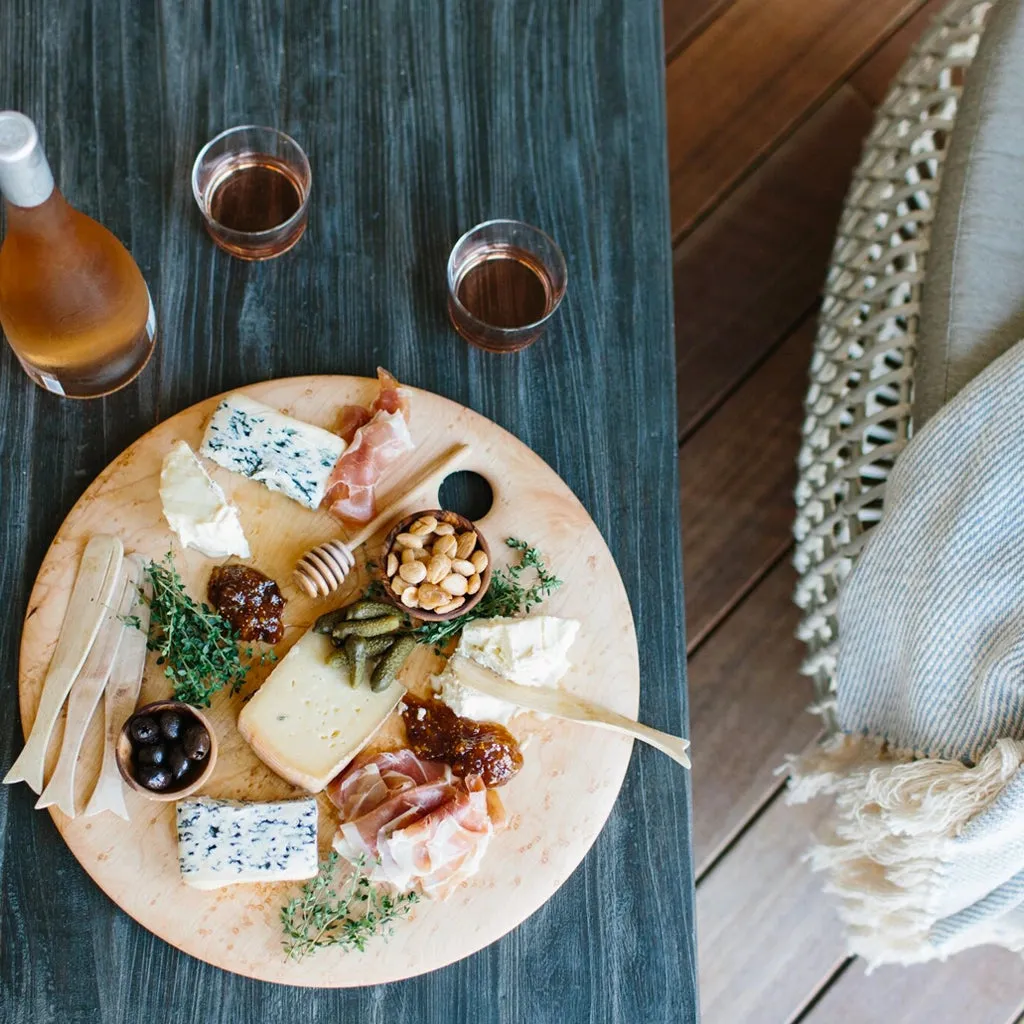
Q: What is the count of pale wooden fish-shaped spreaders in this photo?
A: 4